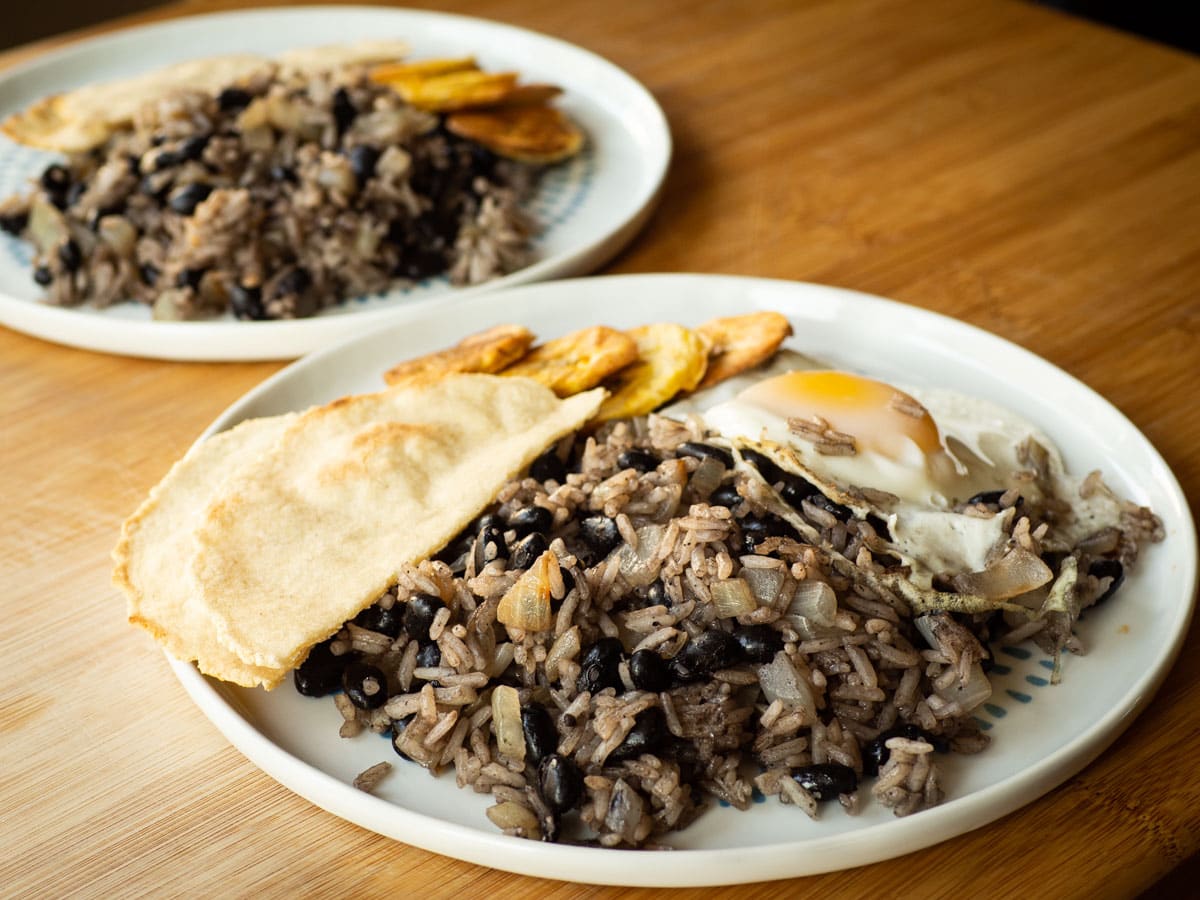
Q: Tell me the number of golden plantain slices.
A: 8